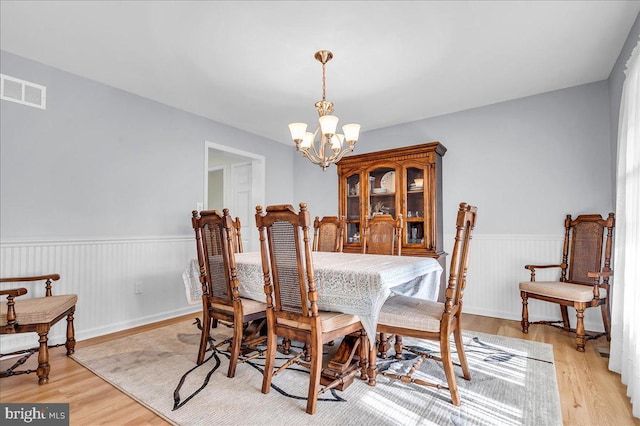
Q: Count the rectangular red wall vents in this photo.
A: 0